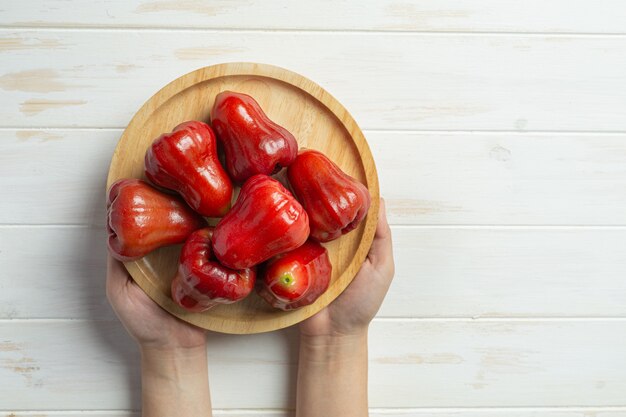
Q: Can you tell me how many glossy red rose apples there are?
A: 7